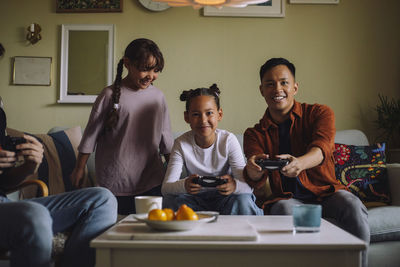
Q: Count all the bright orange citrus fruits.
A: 3